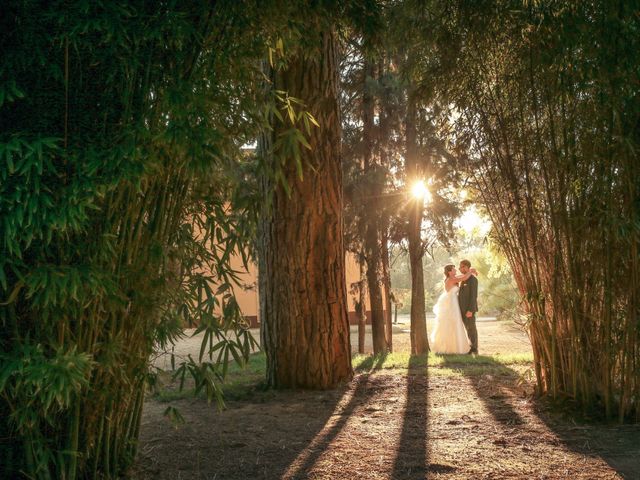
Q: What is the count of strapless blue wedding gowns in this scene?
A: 0